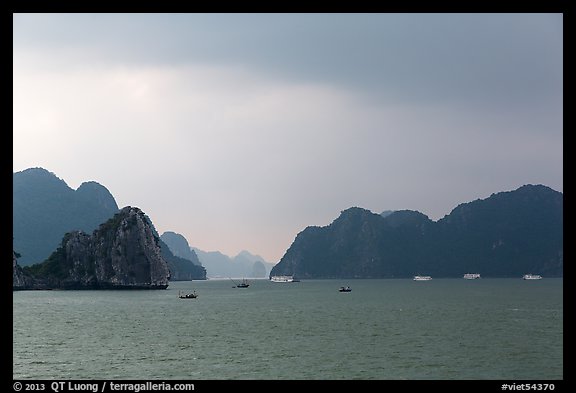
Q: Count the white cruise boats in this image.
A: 4